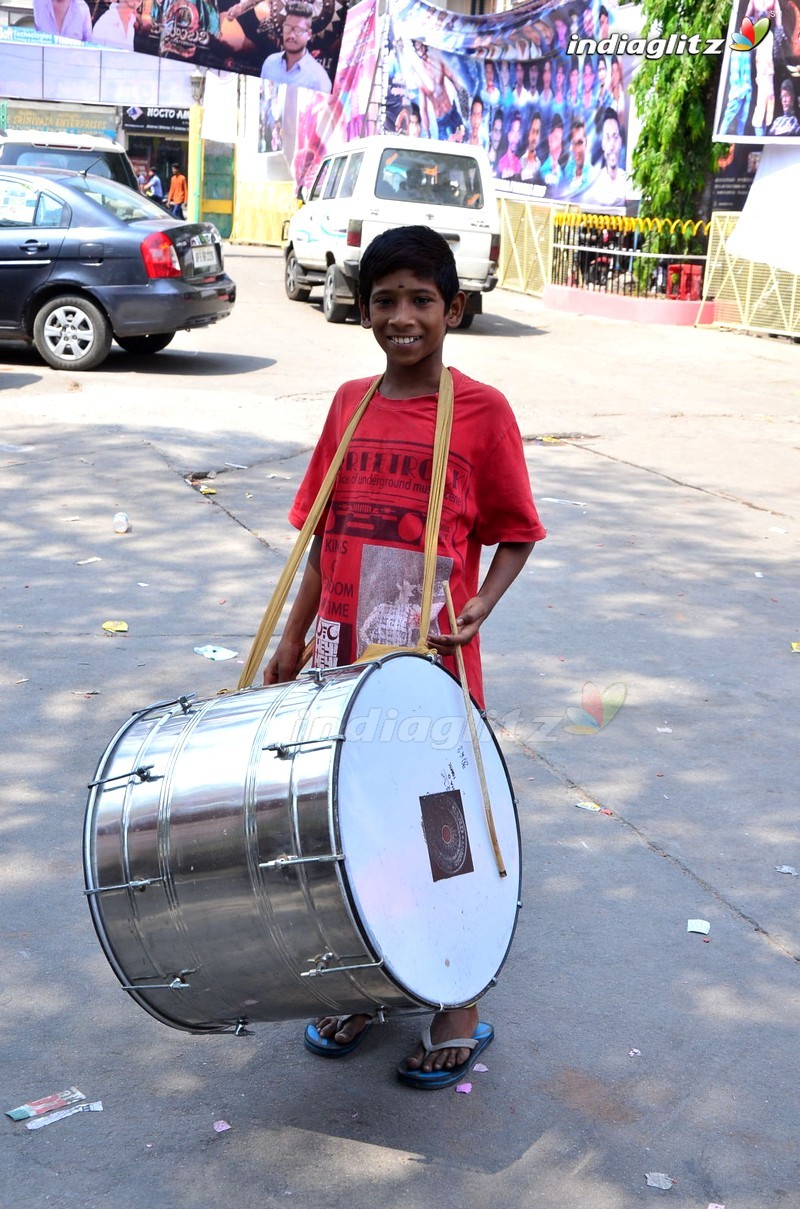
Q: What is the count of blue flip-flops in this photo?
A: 2